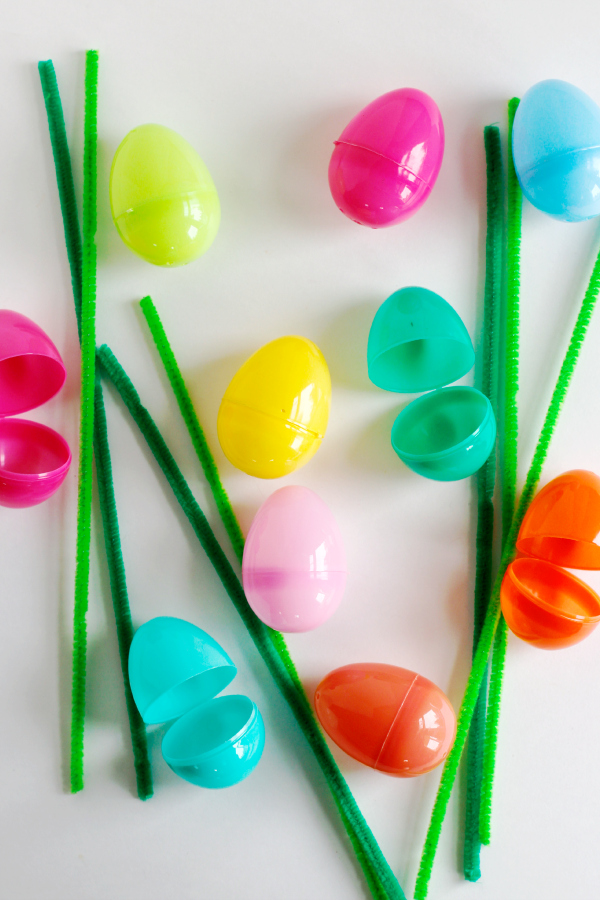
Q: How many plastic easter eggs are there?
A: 10